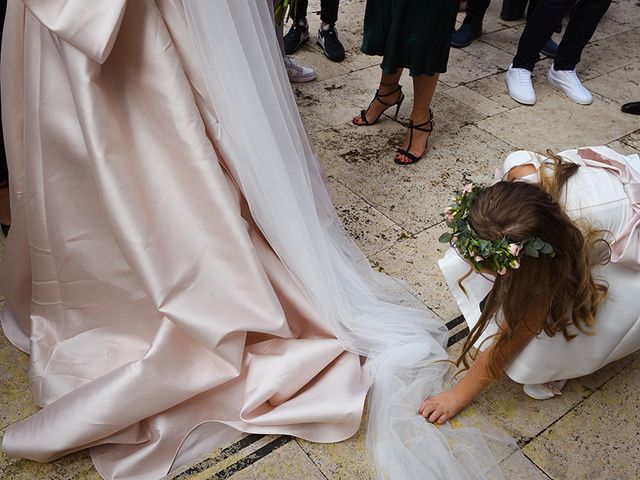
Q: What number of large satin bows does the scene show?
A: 2